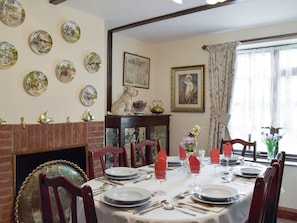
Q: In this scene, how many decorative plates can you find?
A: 8